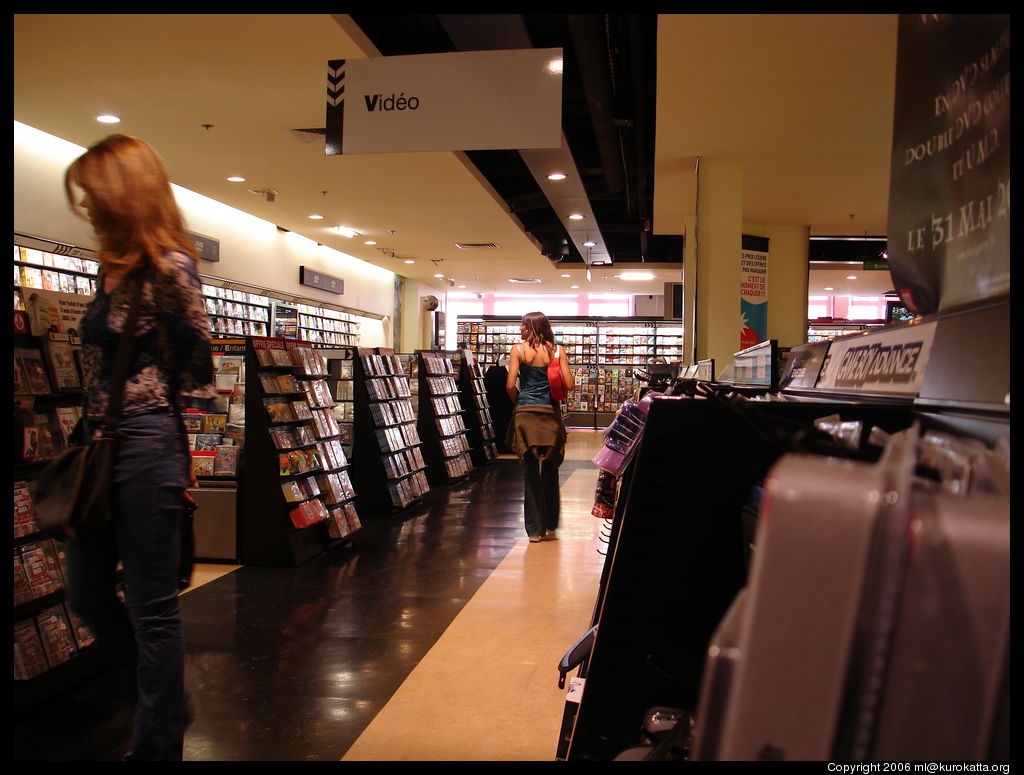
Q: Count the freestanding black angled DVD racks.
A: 4